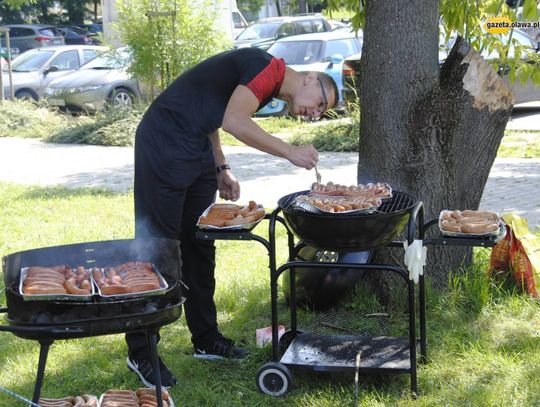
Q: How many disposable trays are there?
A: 8